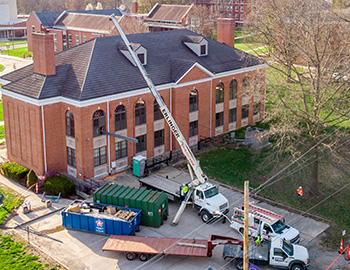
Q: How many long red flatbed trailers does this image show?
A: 1